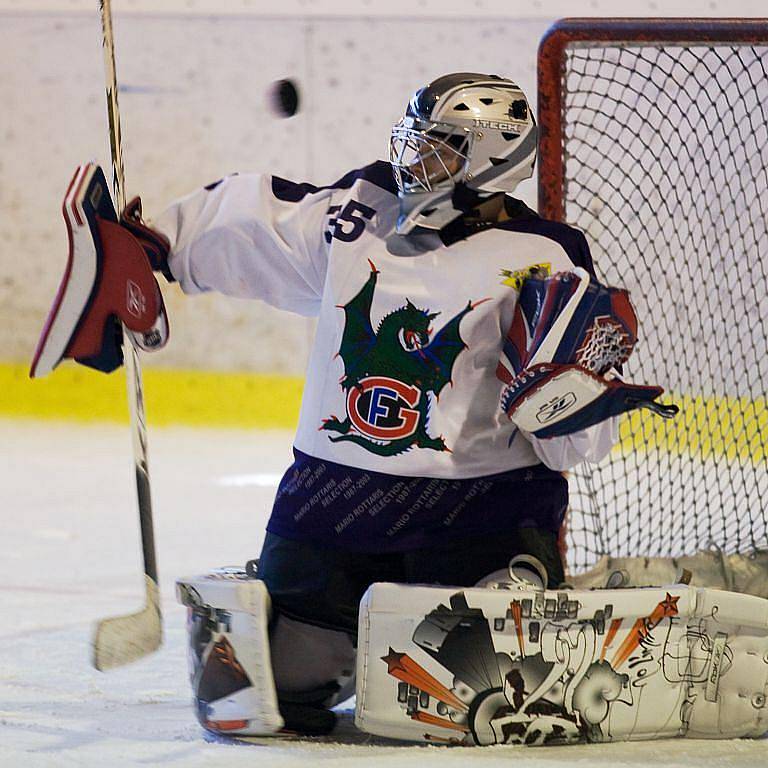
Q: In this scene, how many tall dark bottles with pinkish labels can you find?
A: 0